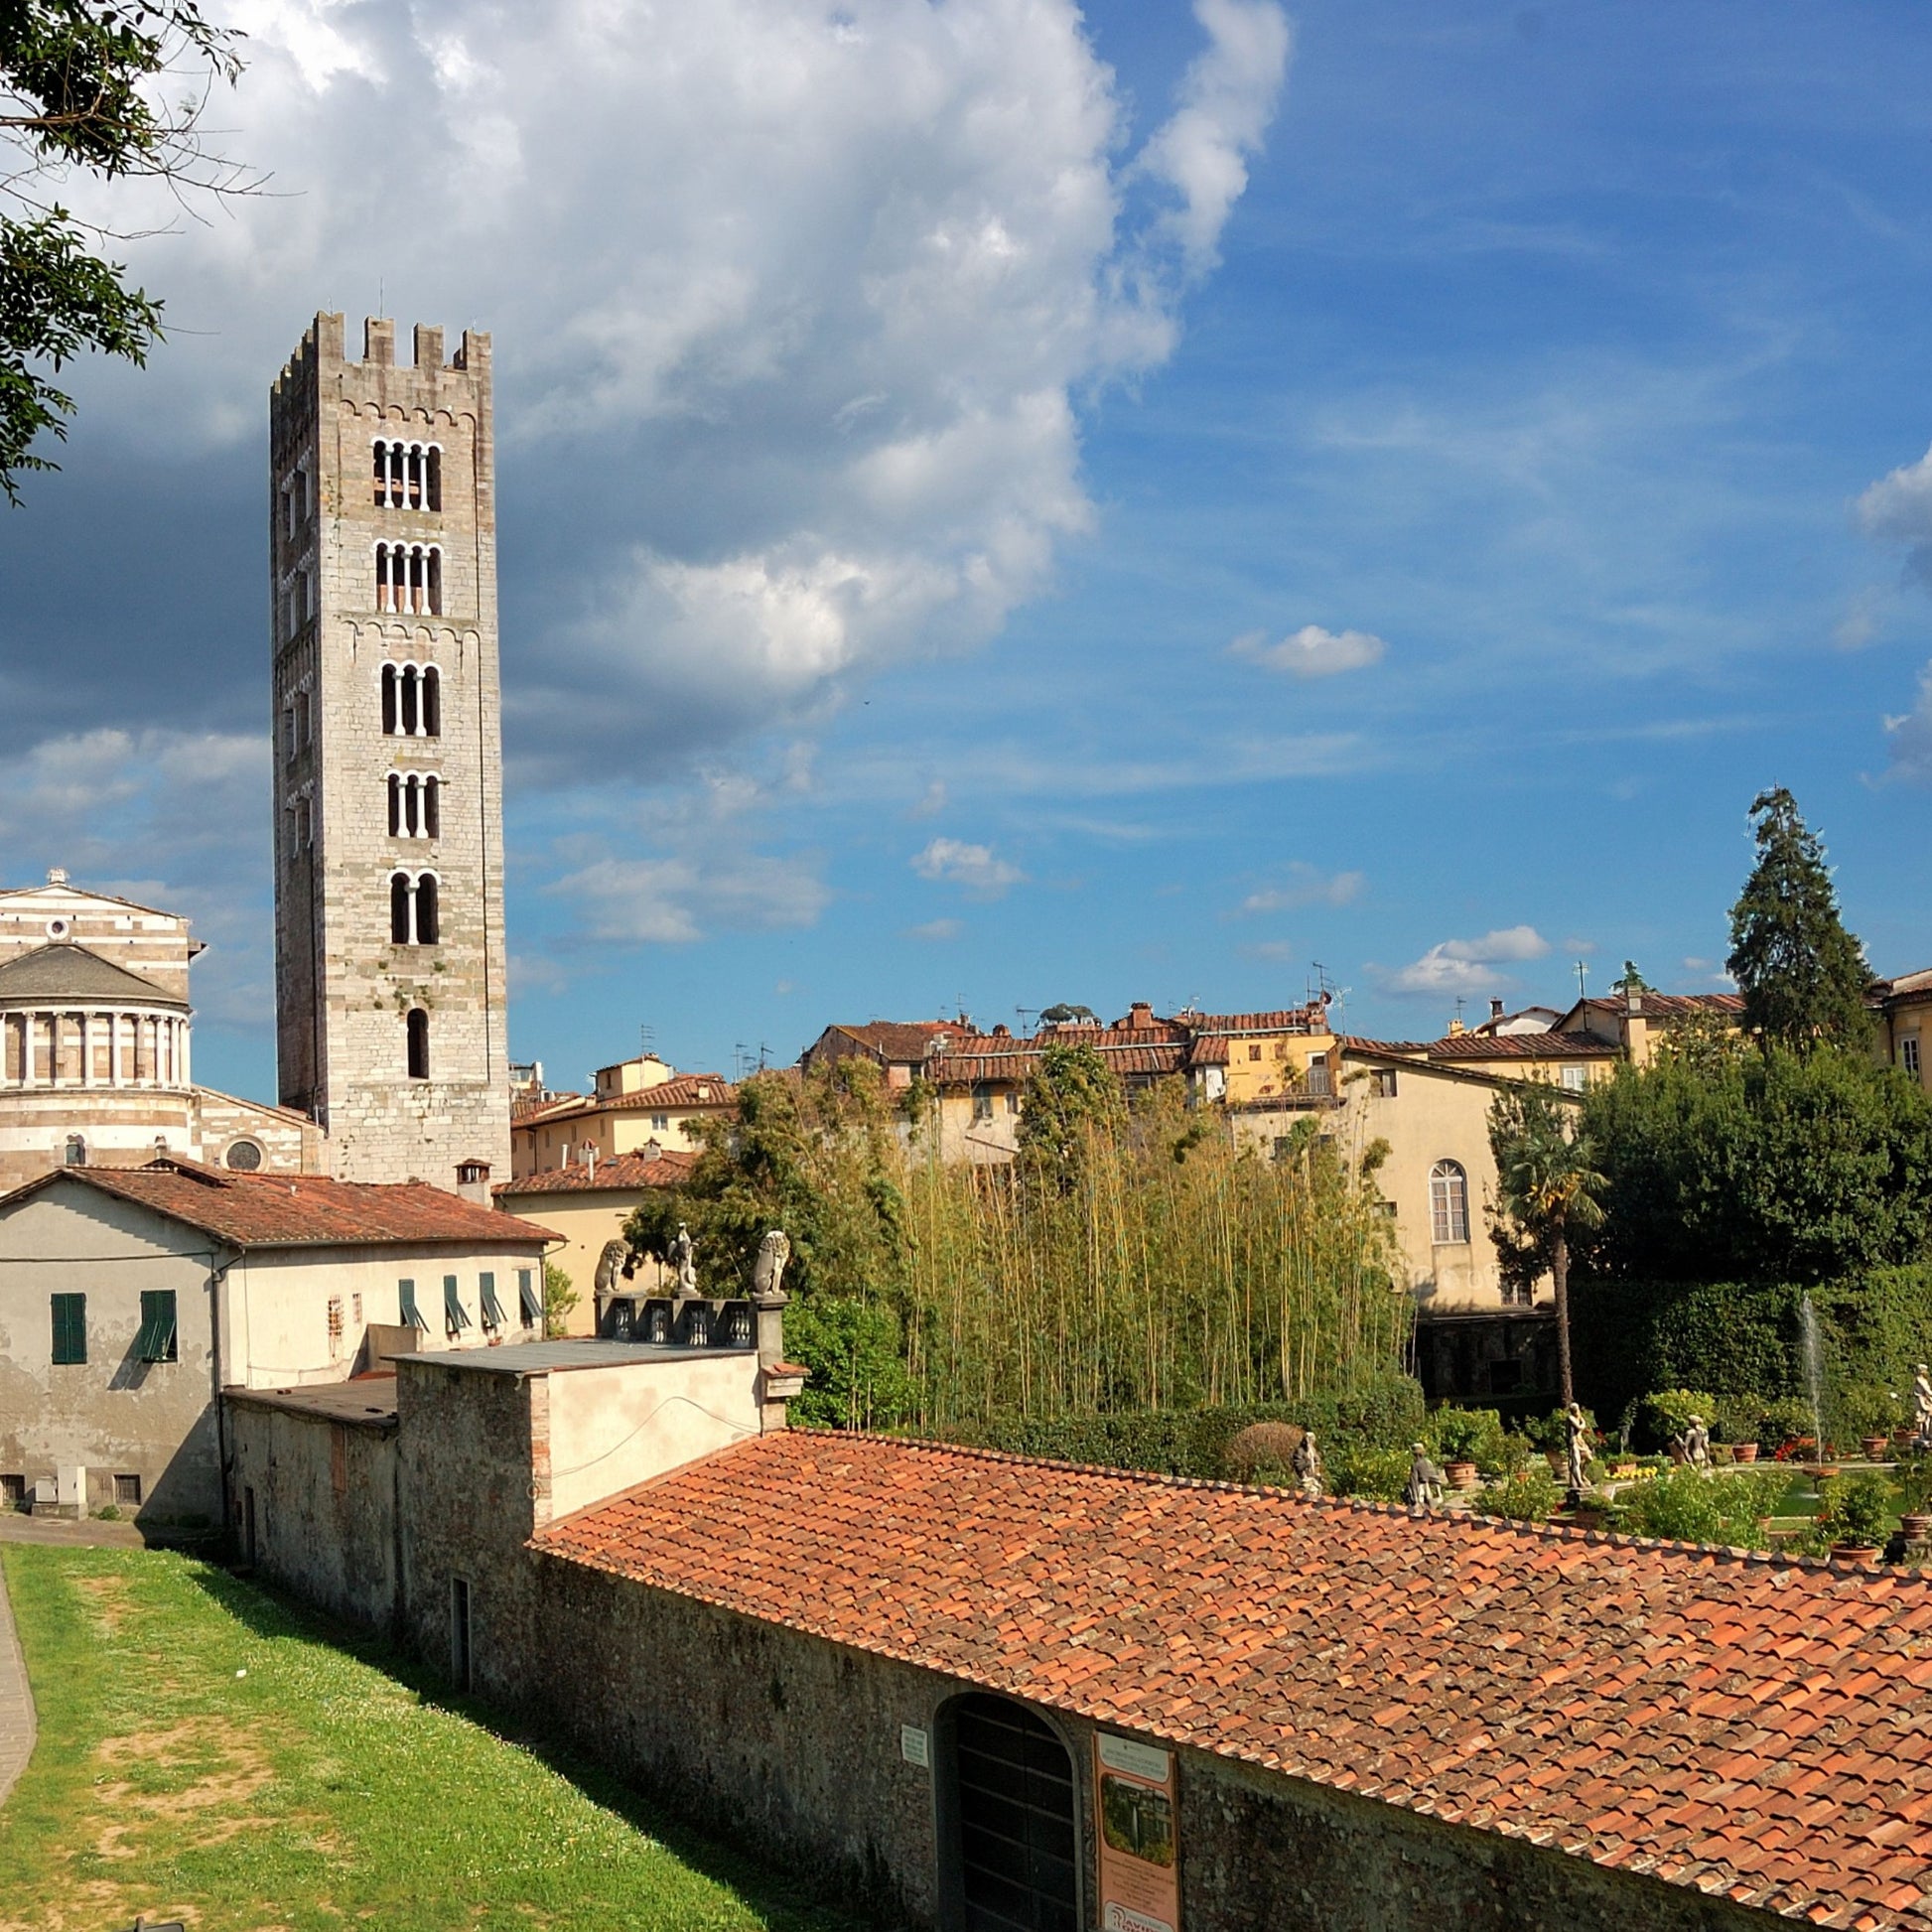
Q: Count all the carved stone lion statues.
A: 2